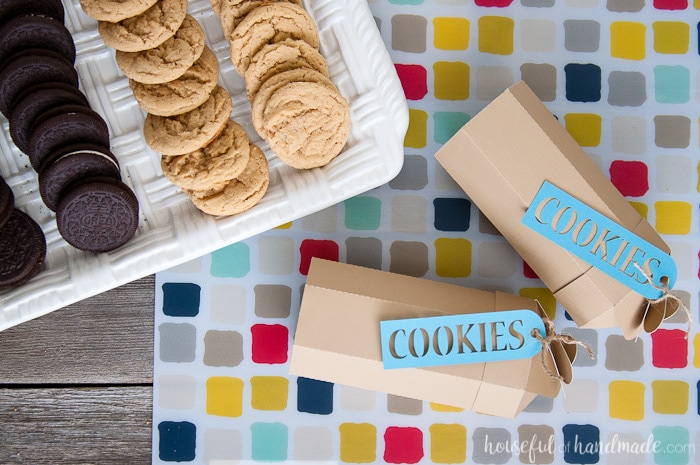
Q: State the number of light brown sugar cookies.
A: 13